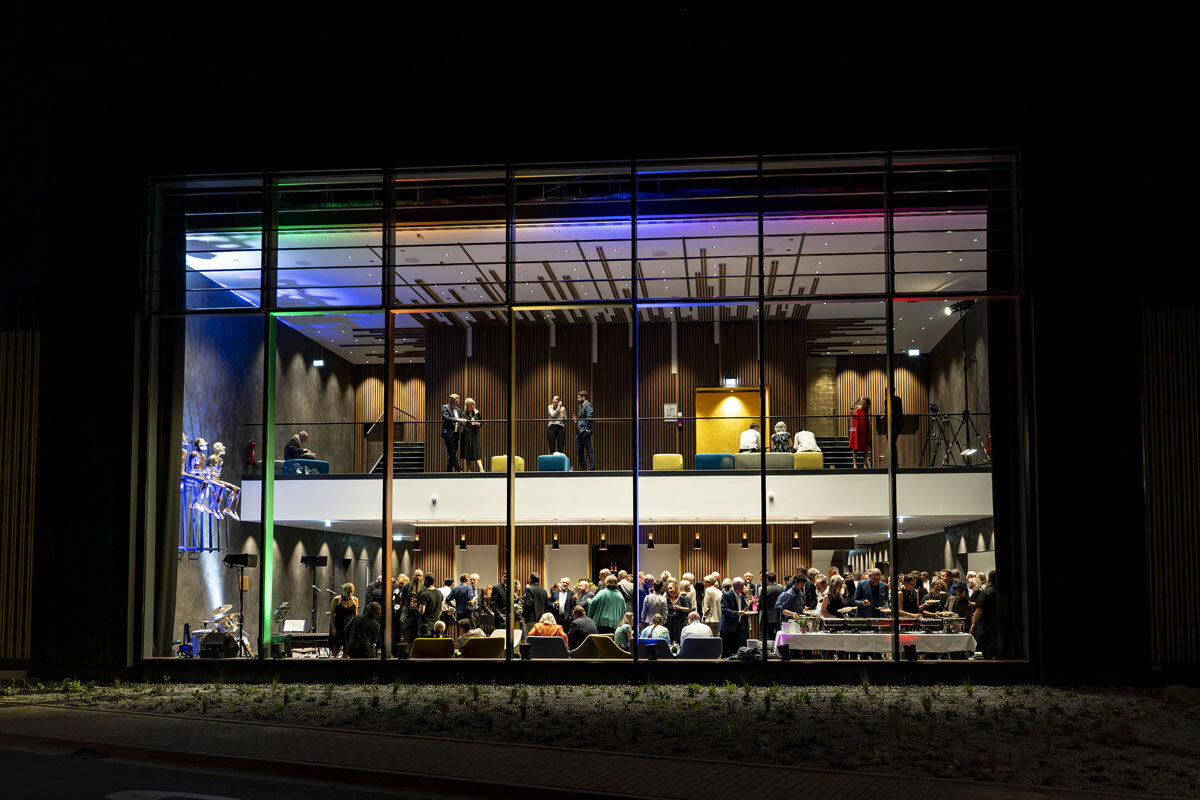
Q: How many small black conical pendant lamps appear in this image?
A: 8